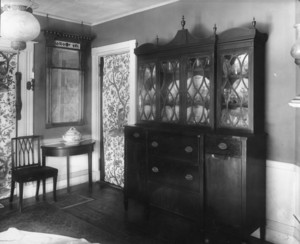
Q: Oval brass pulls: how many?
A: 6